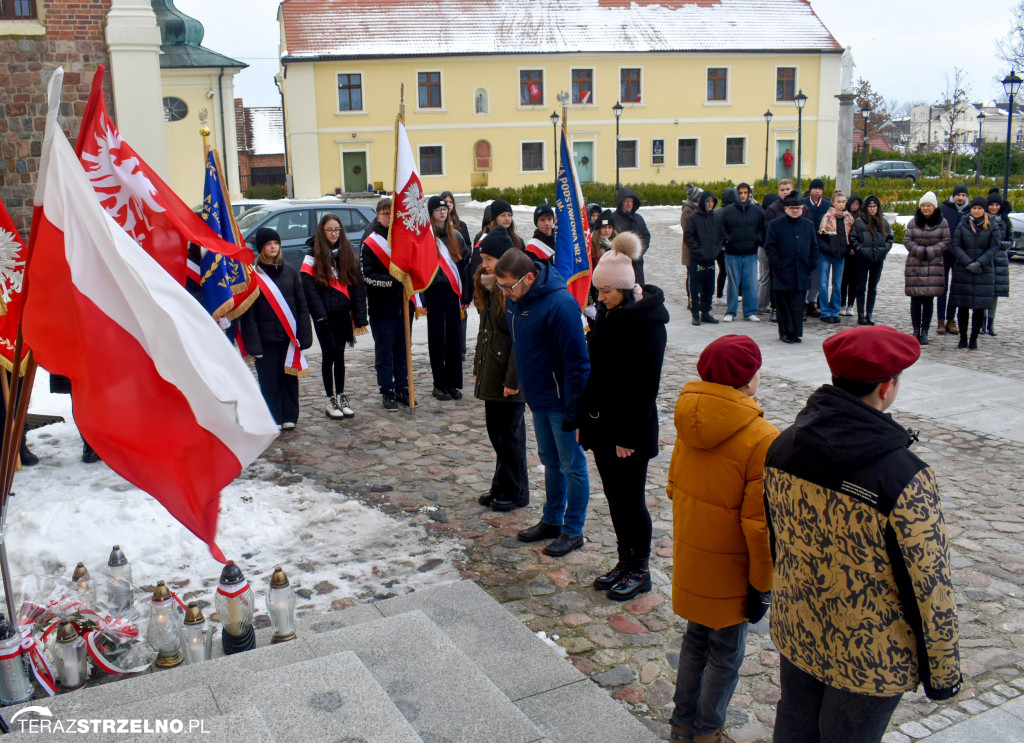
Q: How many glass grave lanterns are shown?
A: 8